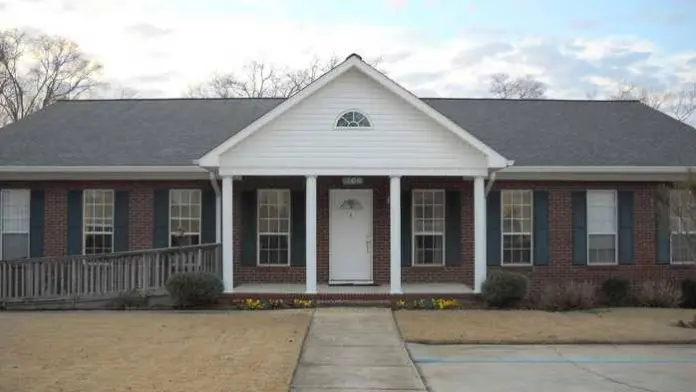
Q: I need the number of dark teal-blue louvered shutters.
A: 14